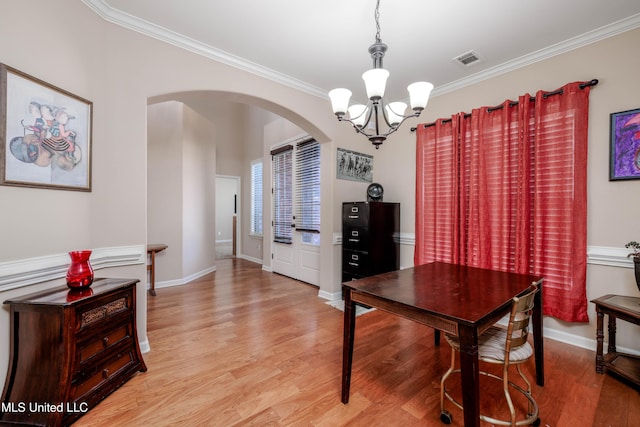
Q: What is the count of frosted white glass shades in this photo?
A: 5